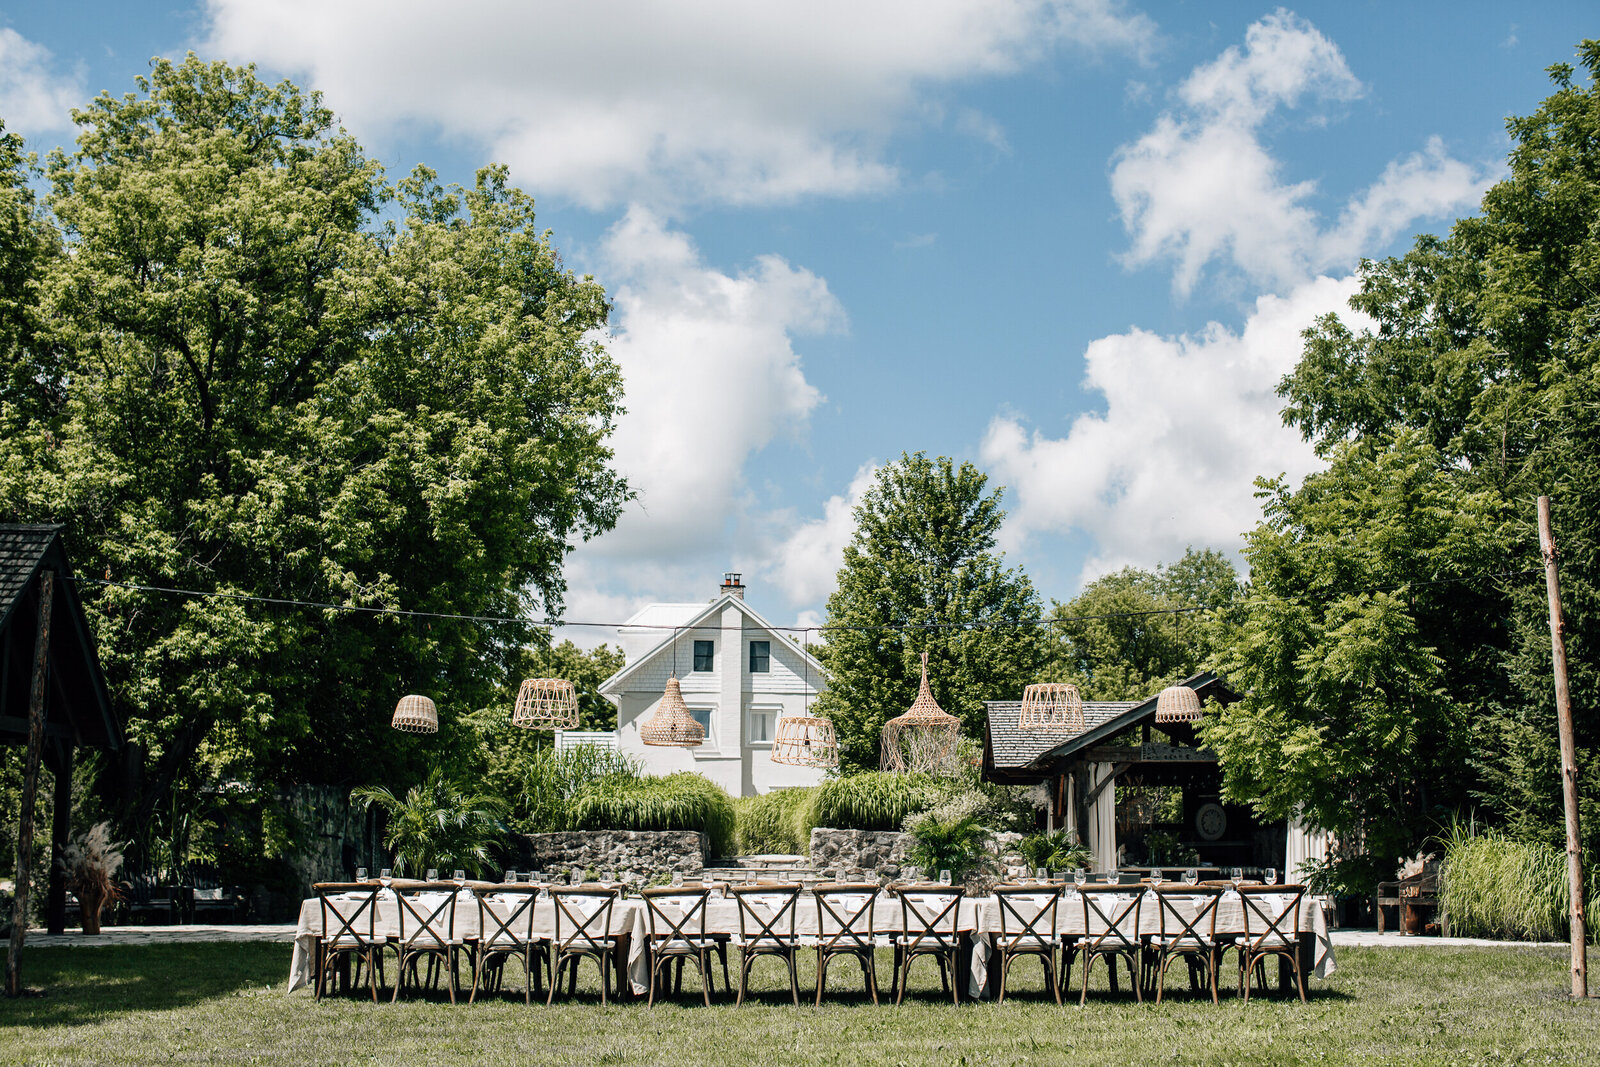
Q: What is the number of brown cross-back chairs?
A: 12